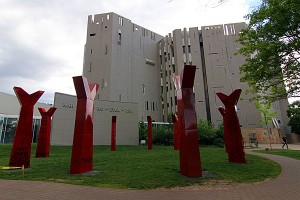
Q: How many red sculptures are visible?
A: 9